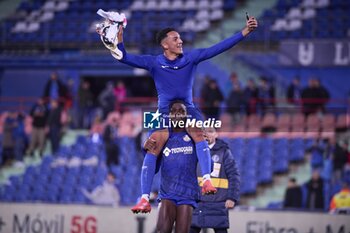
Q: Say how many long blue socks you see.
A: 2